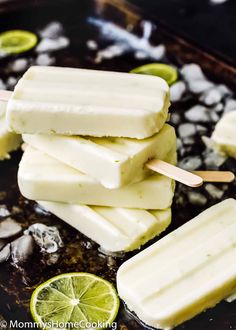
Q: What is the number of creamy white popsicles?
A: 7